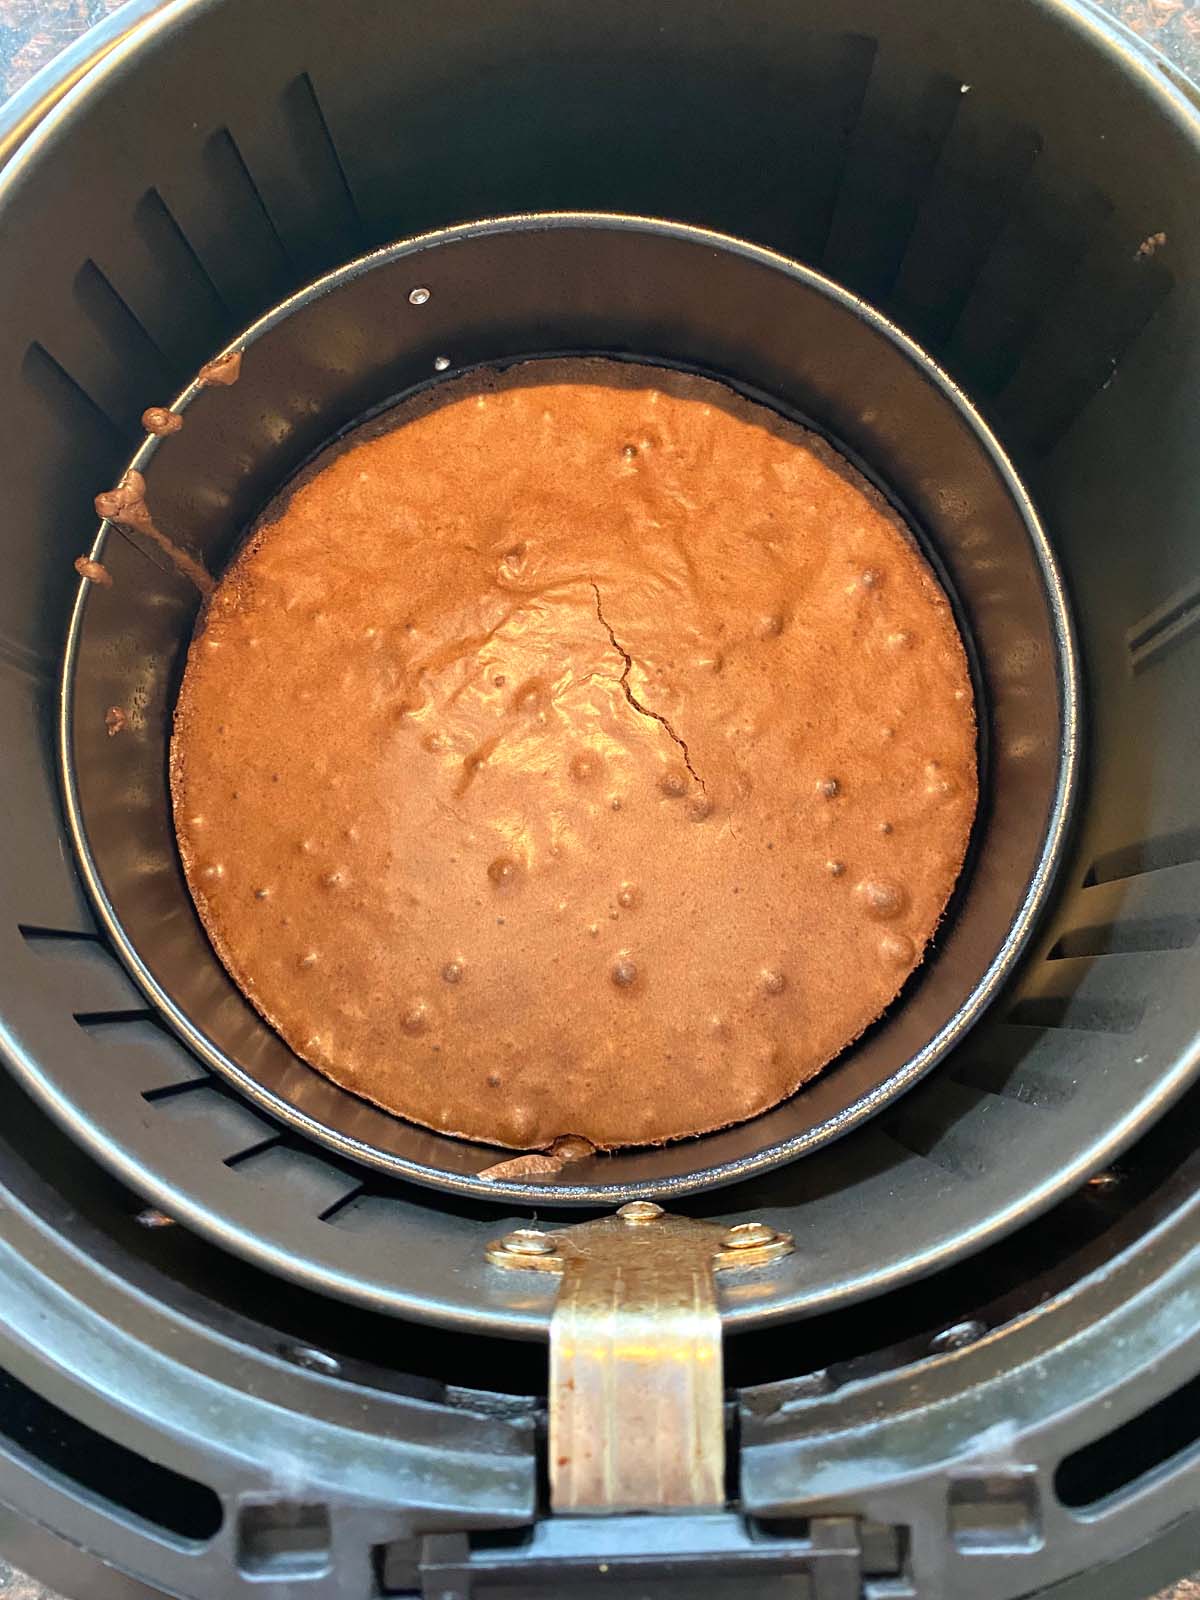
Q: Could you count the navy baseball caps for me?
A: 0